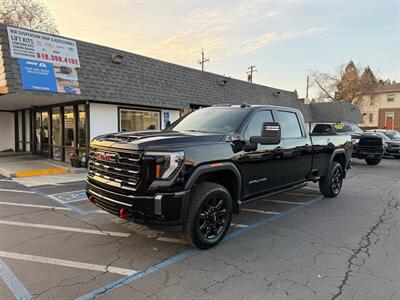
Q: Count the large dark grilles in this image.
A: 2